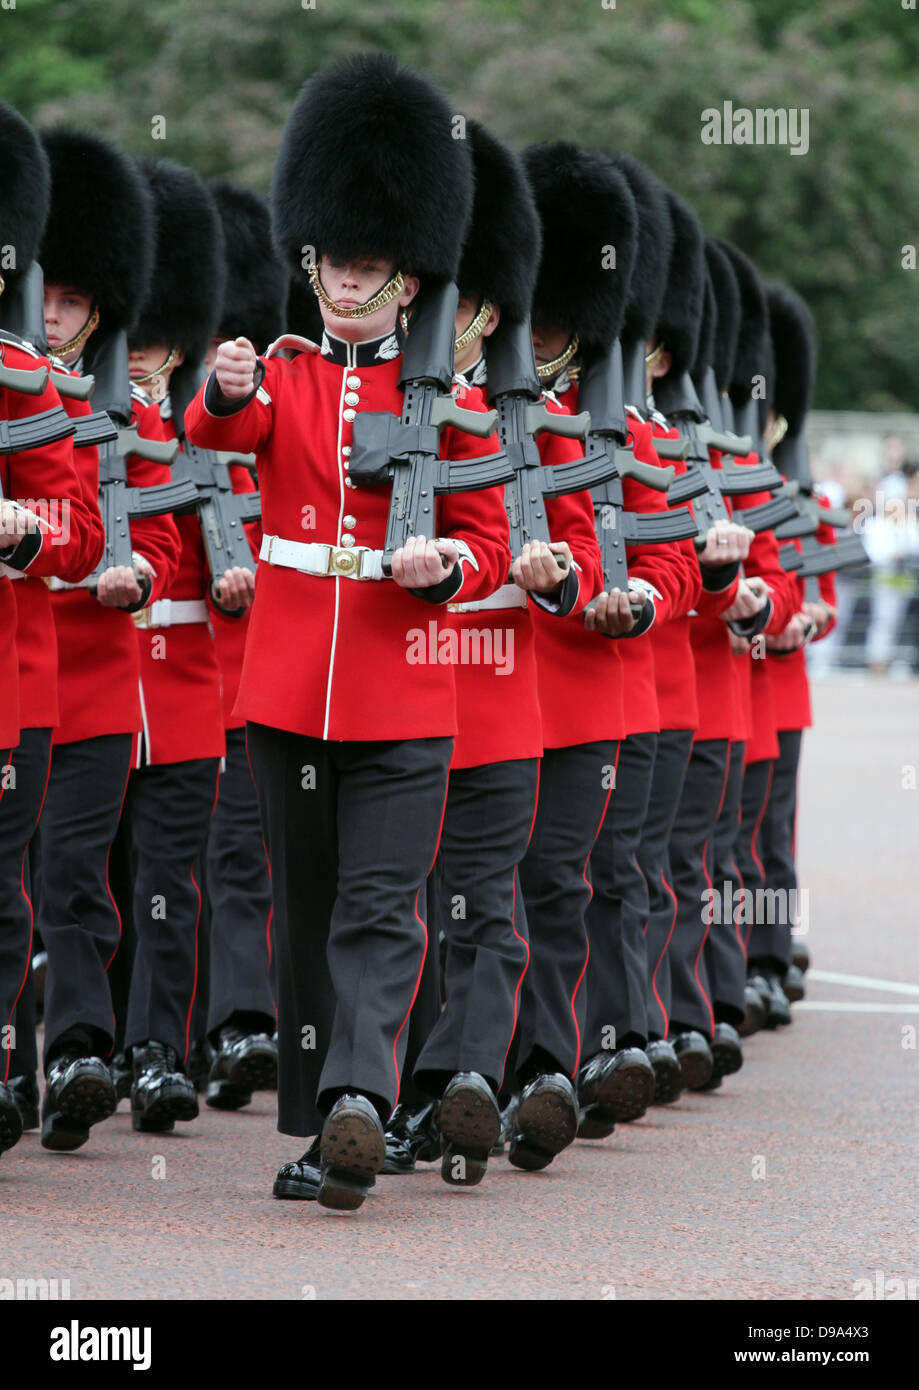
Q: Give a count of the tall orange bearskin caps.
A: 0